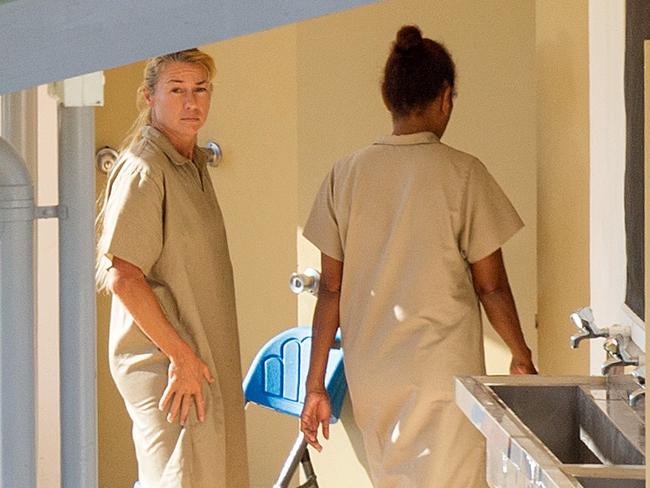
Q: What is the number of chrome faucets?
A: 3